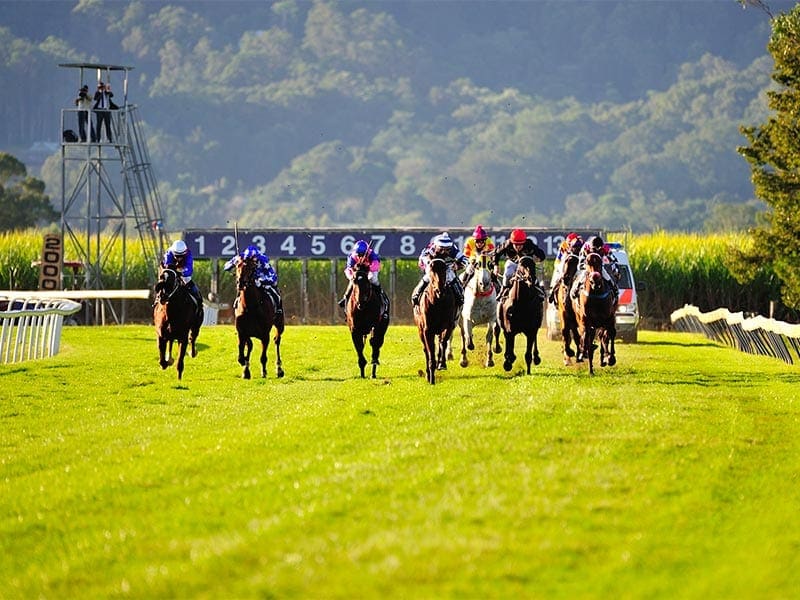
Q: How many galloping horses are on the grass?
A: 8